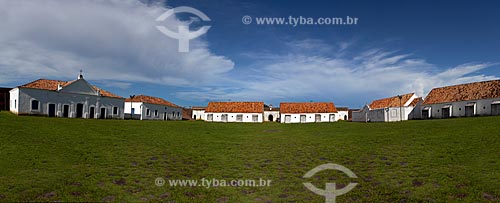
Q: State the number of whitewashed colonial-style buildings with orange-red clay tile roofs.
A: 6